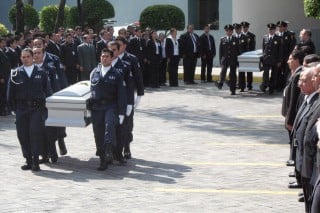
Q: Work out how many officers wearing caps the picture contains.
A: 5